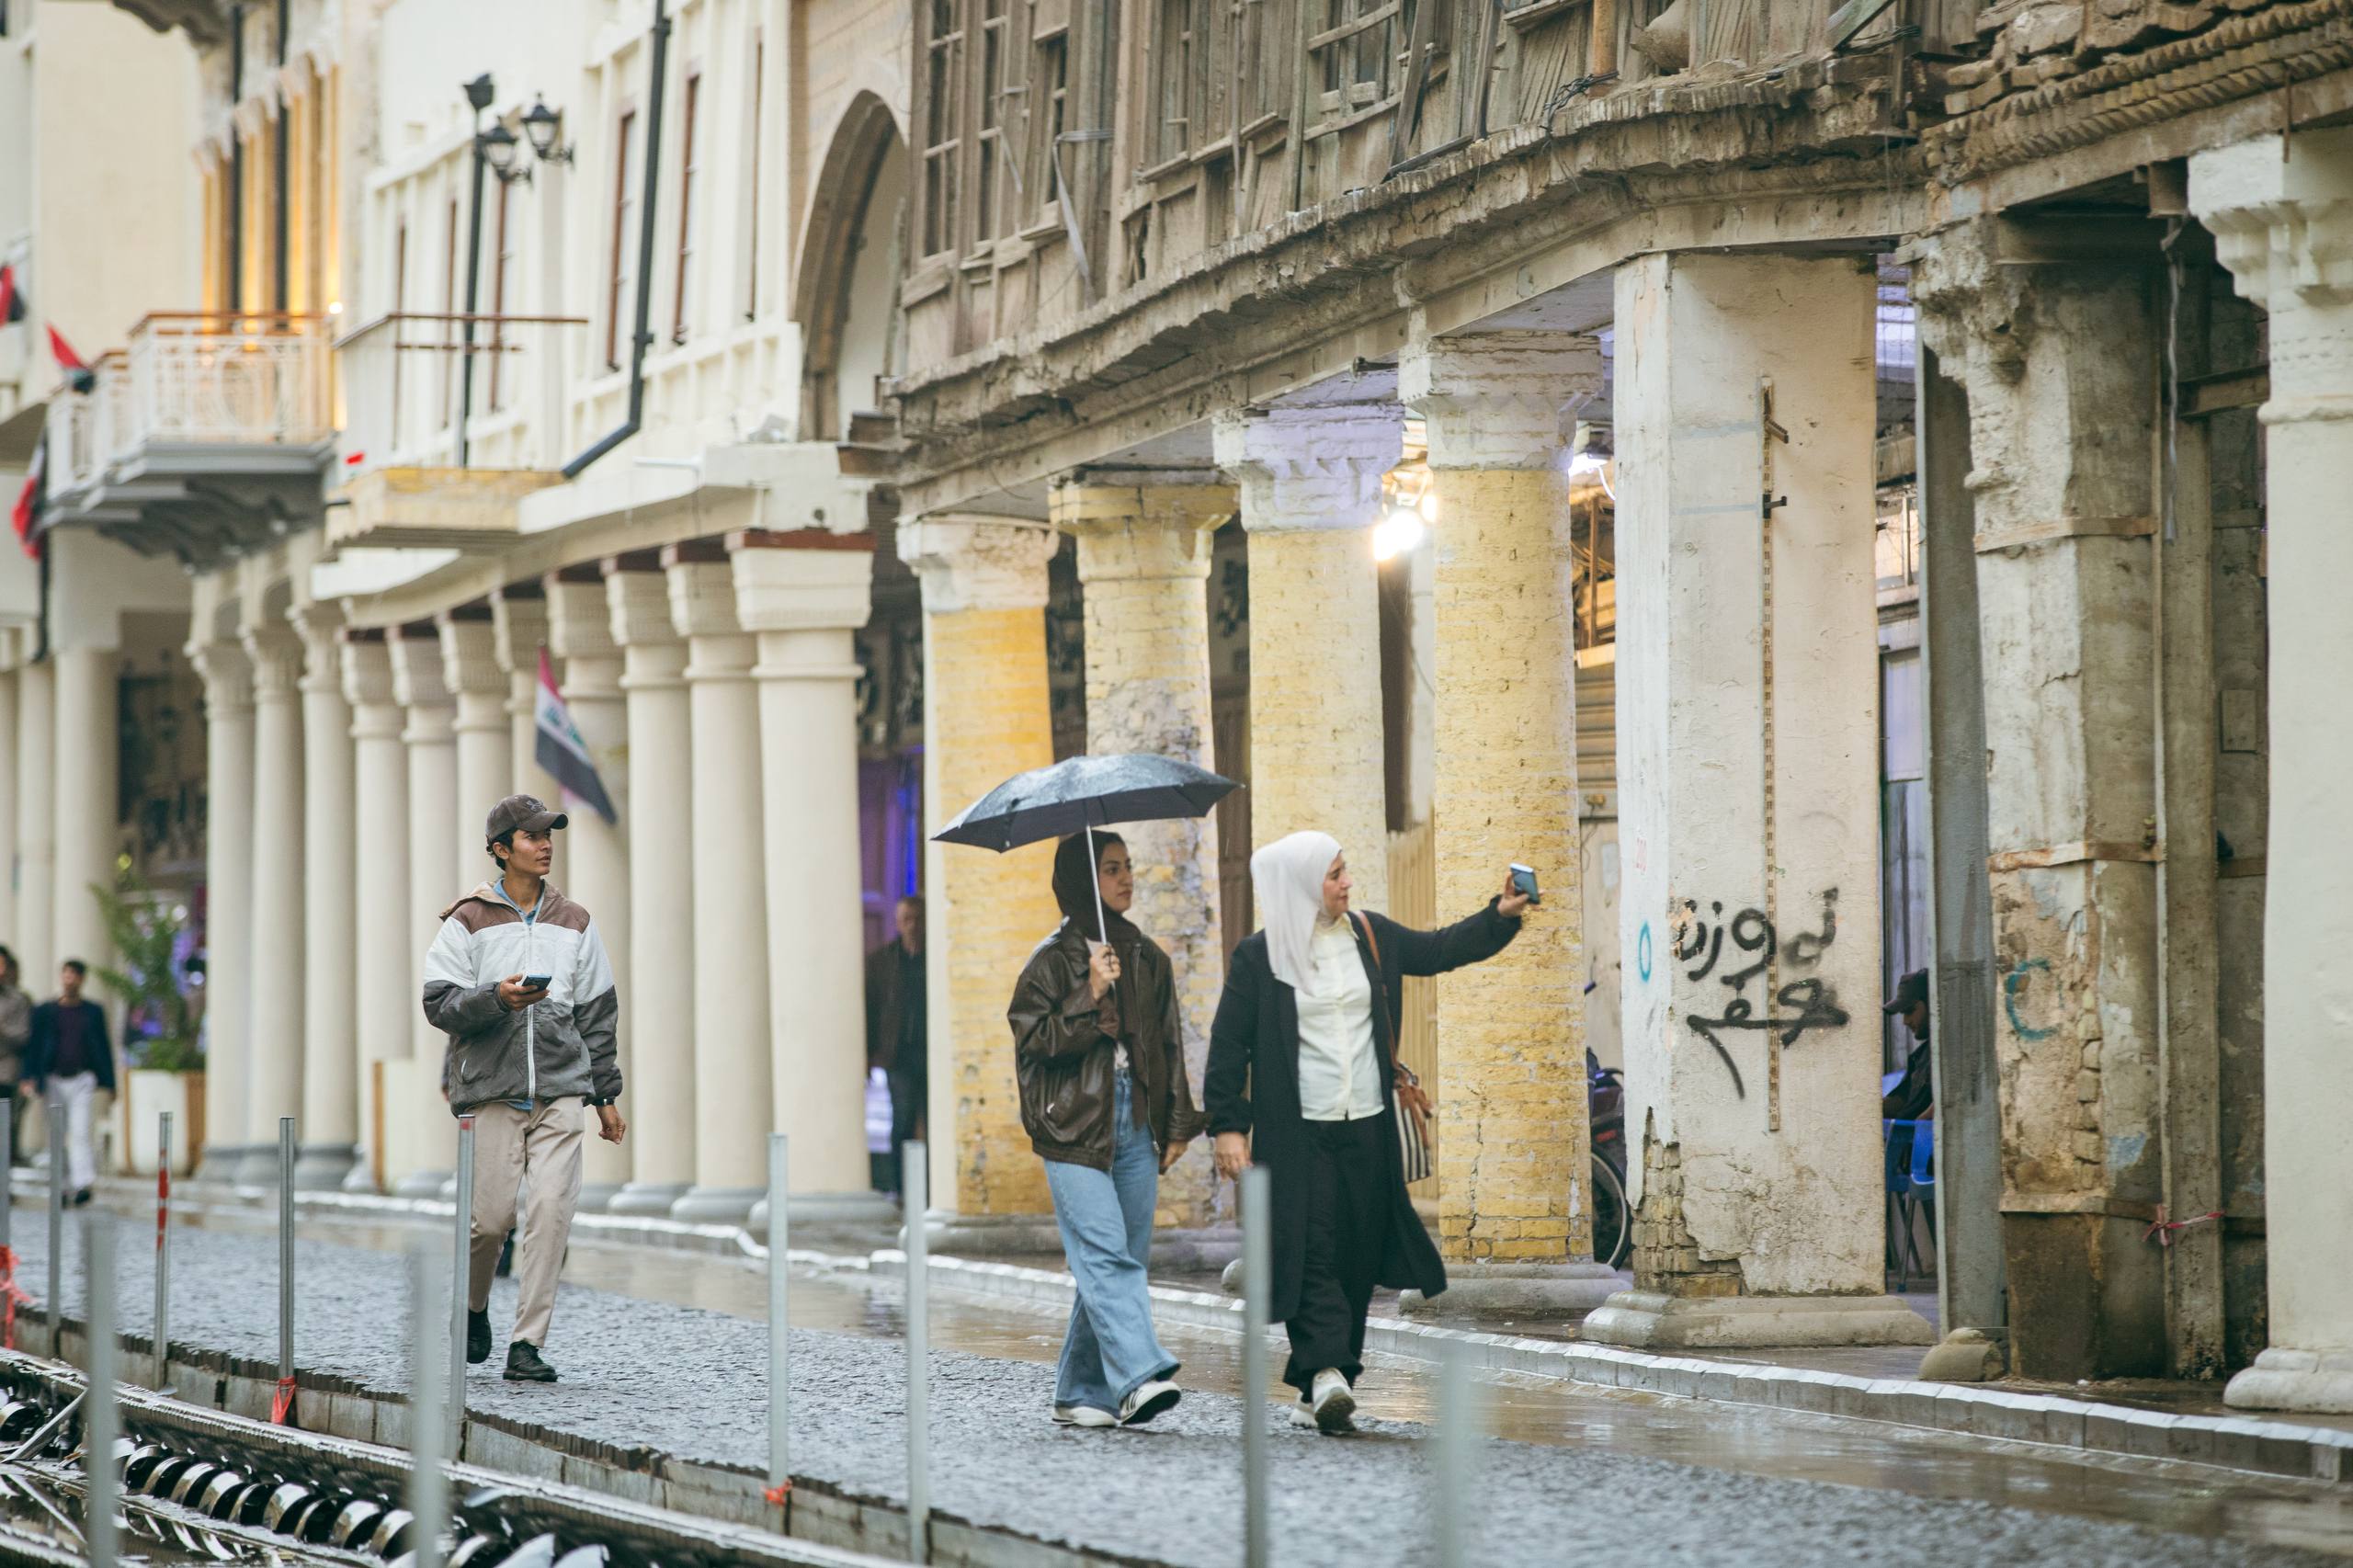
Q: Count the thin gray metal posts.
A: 11